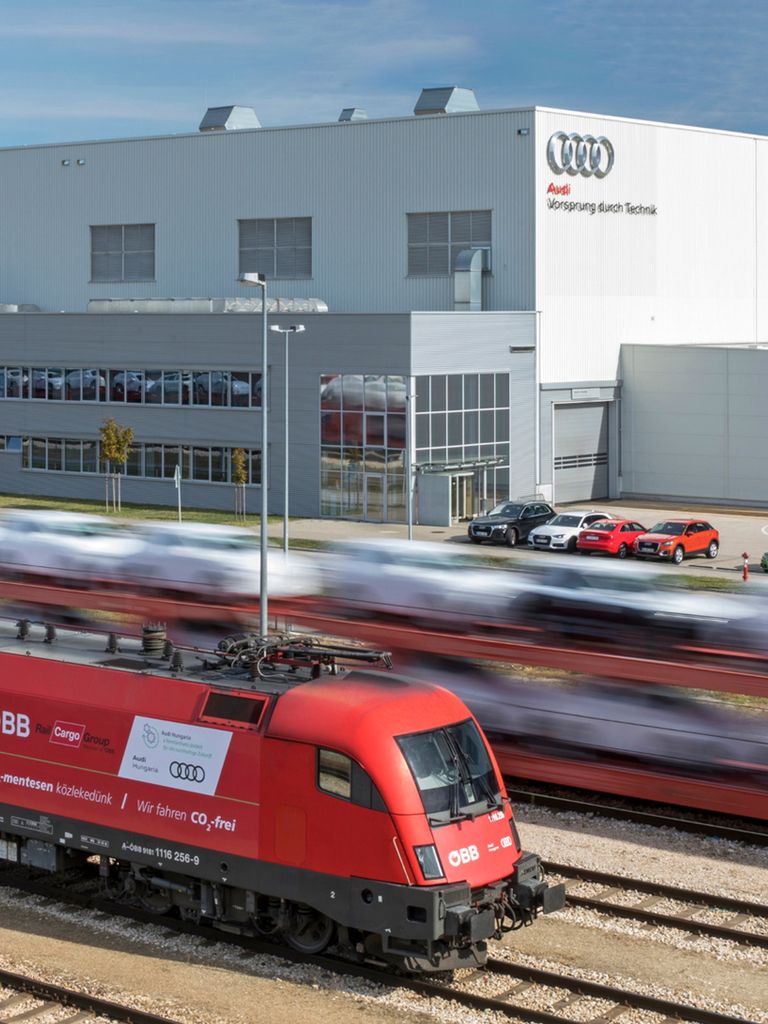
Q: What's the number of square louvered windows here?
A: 3